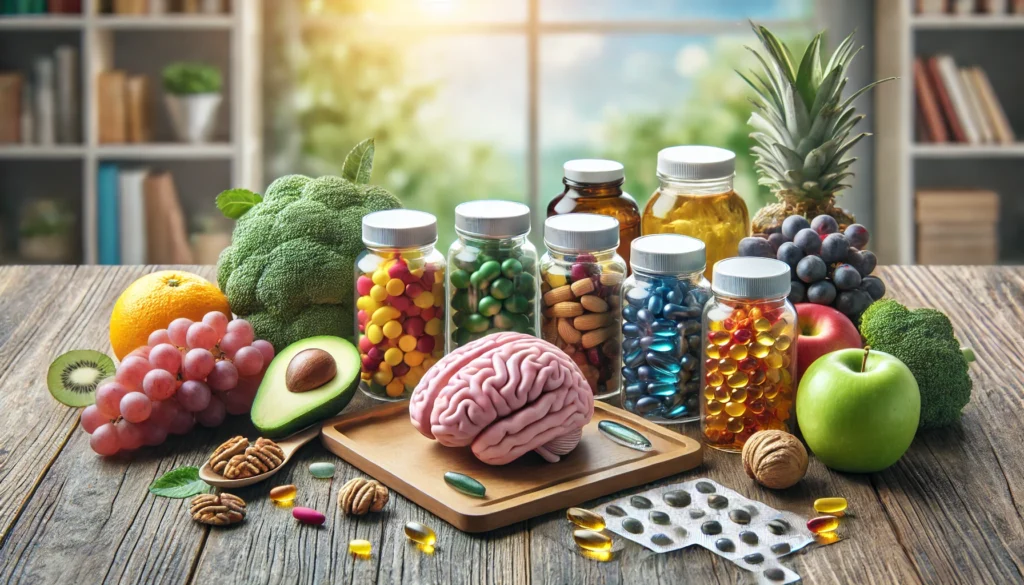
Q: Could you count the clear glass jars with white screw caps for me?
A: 6